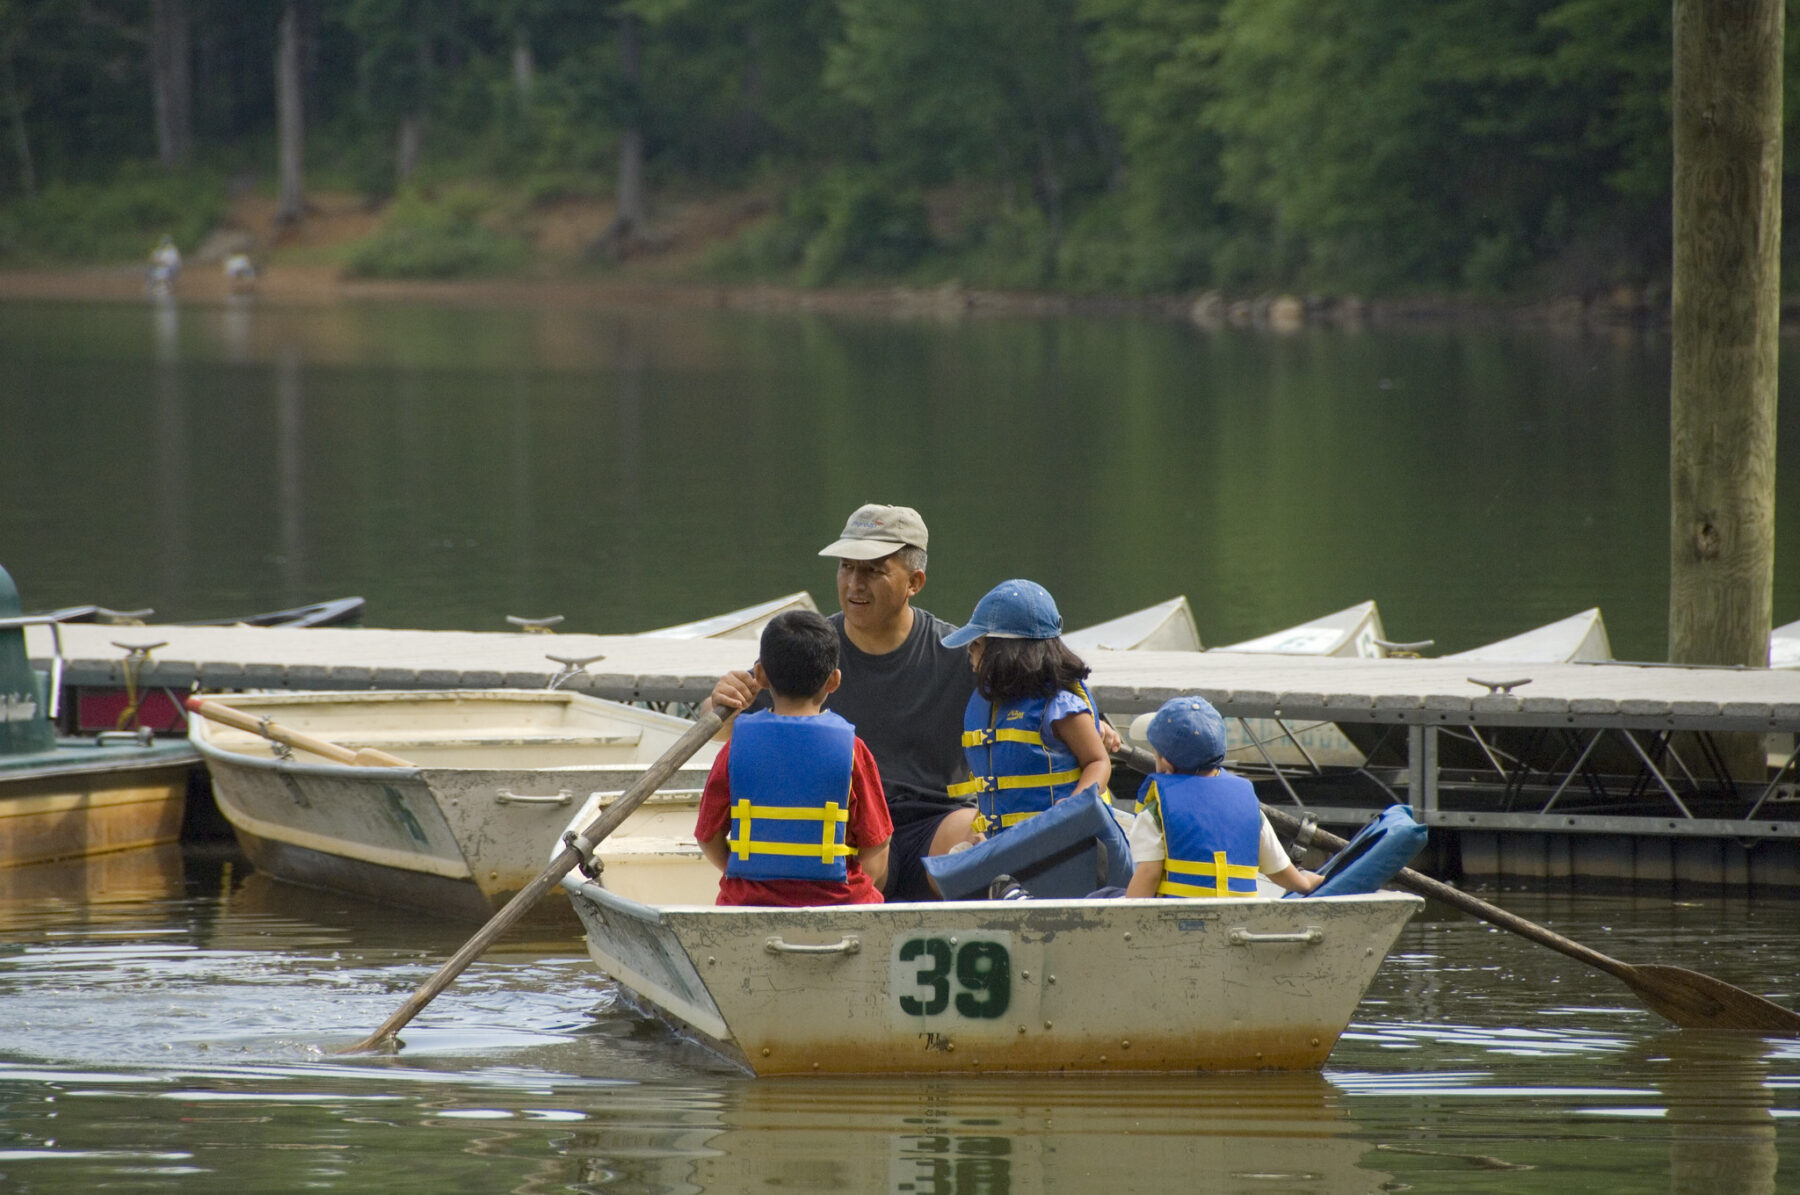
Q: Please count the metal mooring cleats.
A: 6